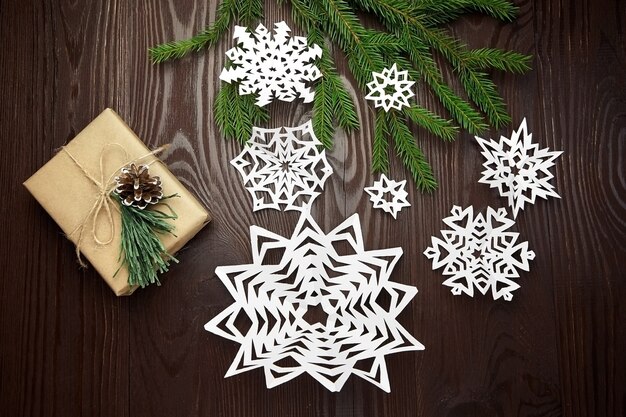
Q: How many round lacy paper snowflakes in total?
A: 7